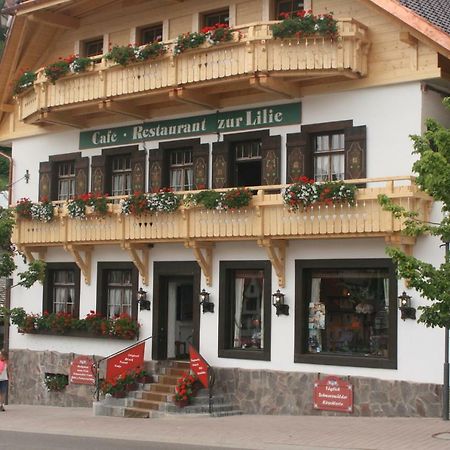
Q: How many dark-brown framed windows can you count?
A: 9